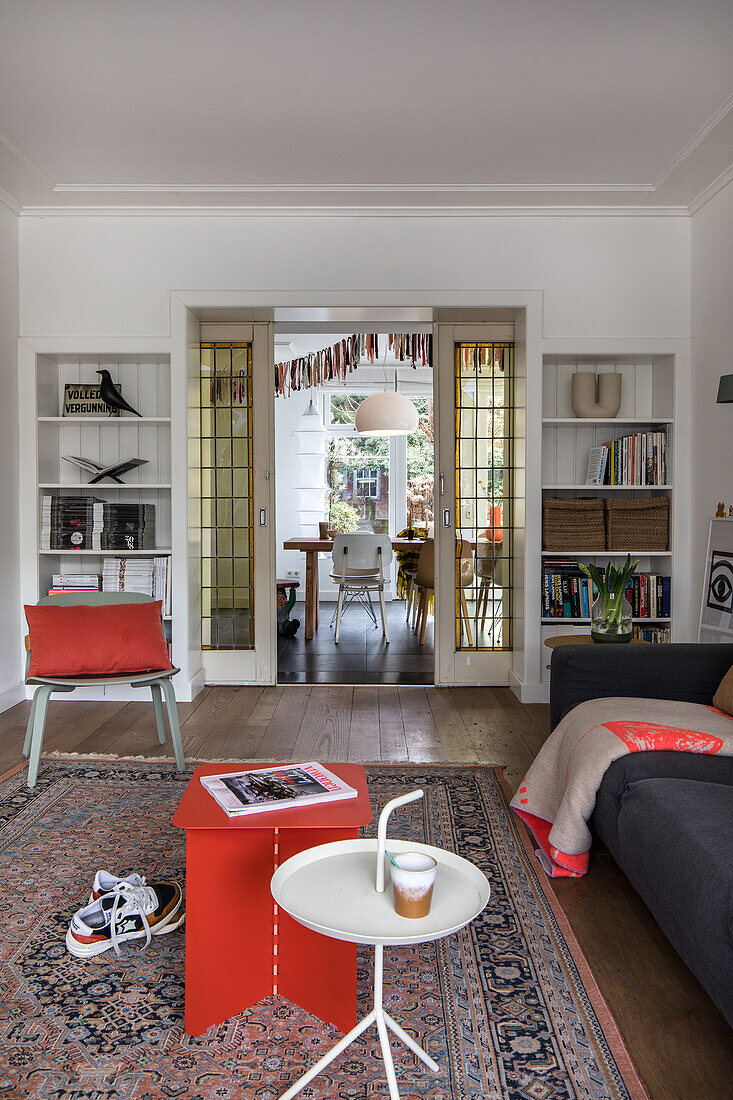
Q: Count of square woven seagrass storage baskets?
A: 2